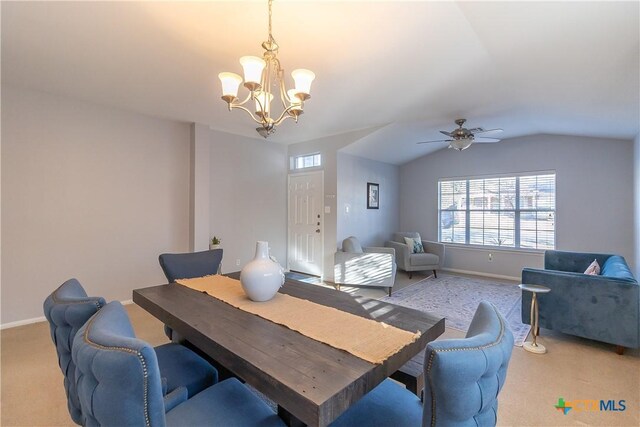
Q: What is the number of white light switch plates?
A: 2